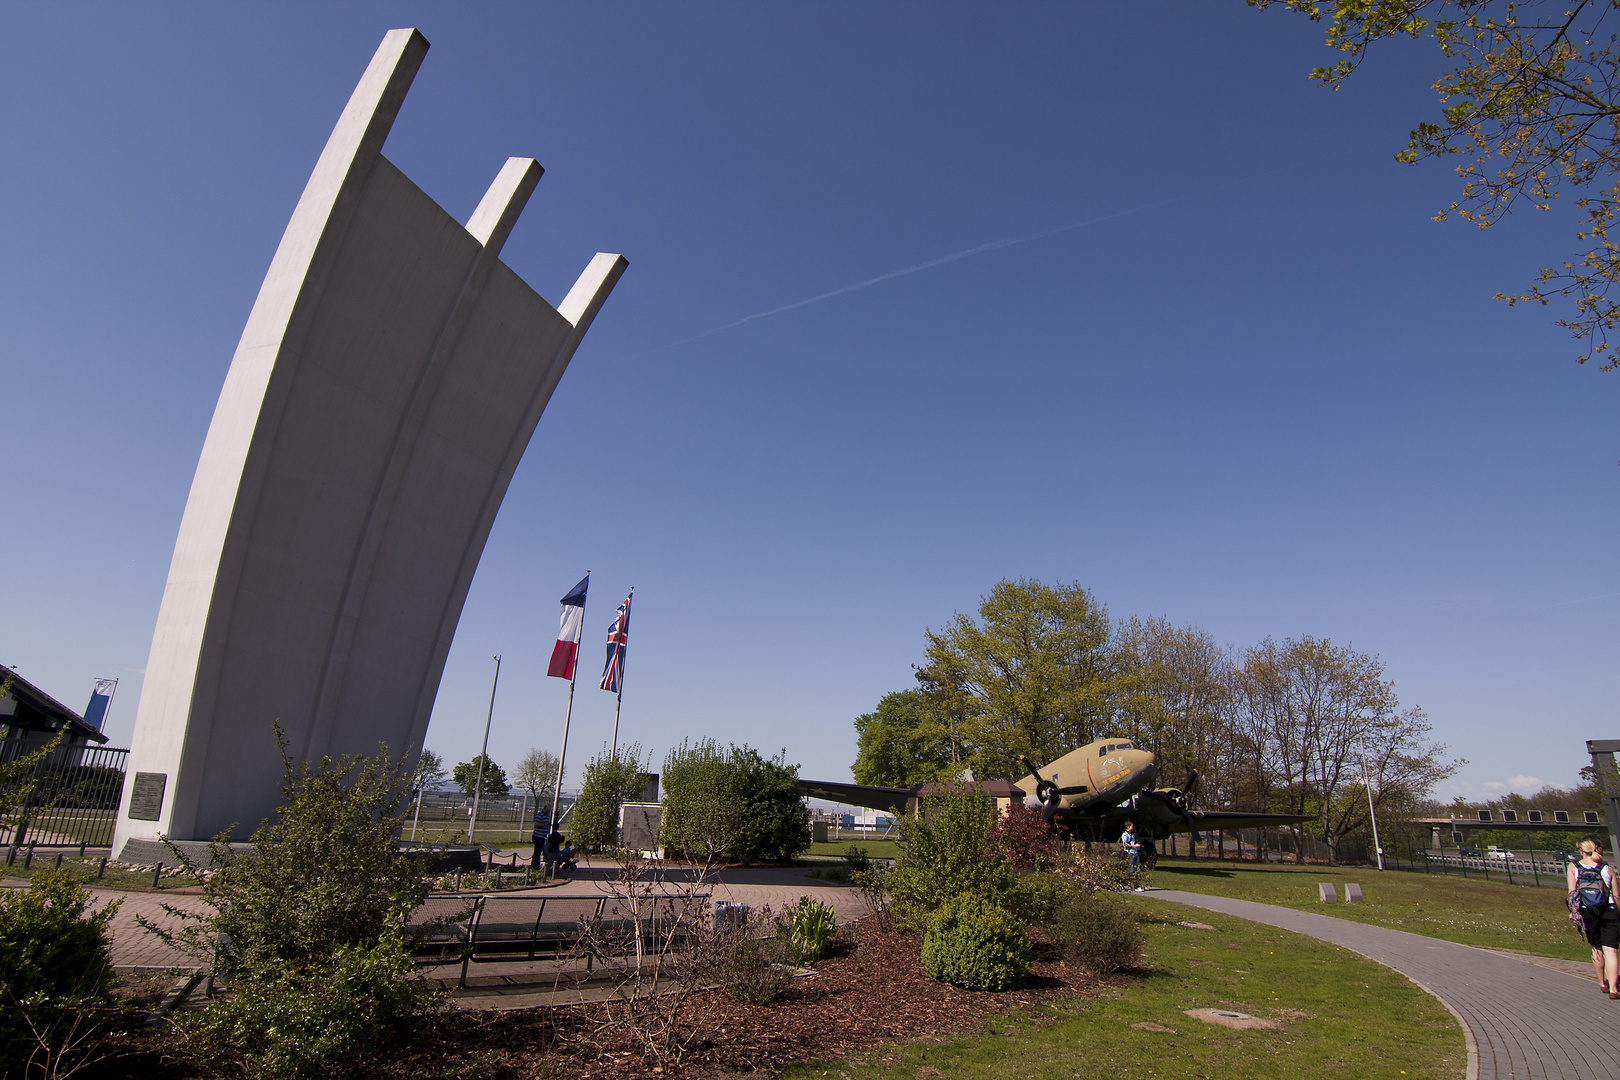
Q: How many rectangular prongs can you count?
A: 3